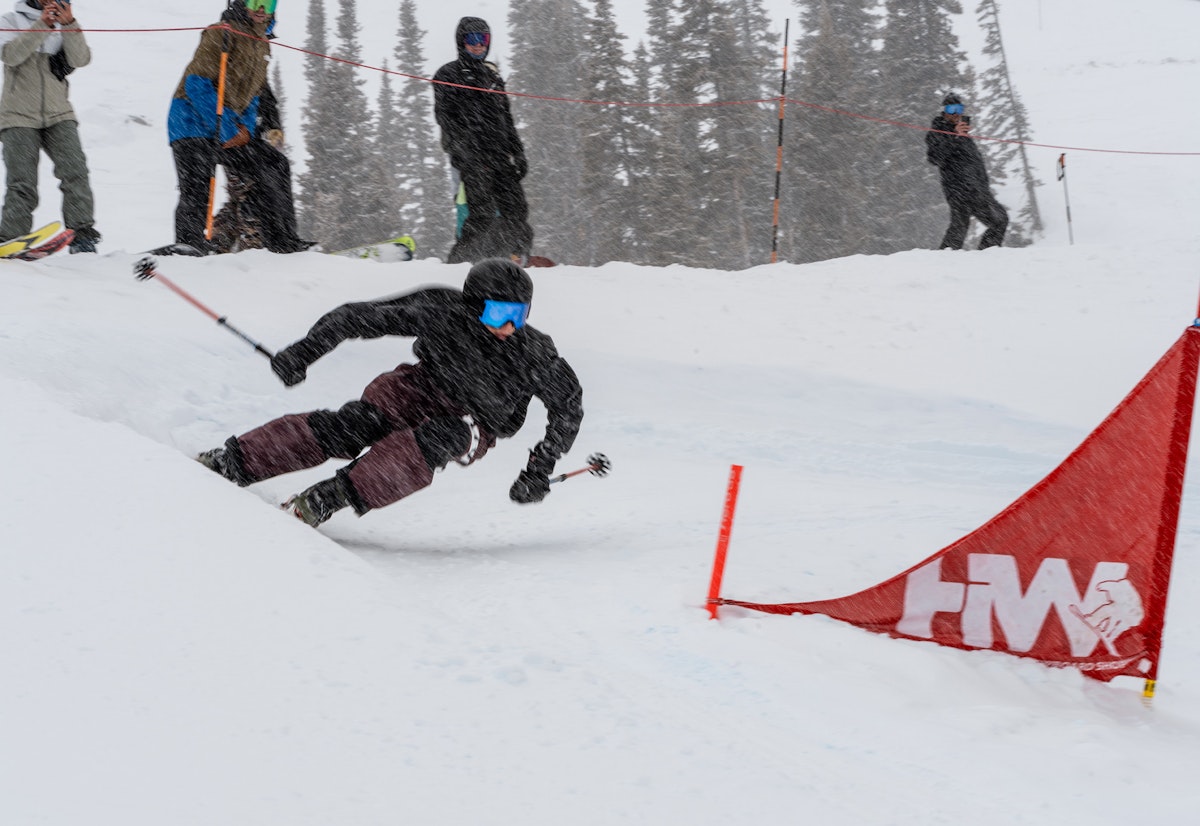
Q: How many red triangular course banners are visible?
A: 1